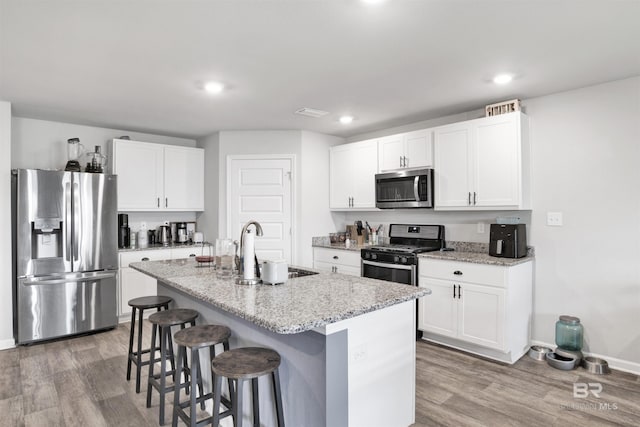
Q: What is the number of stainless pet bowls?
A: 2